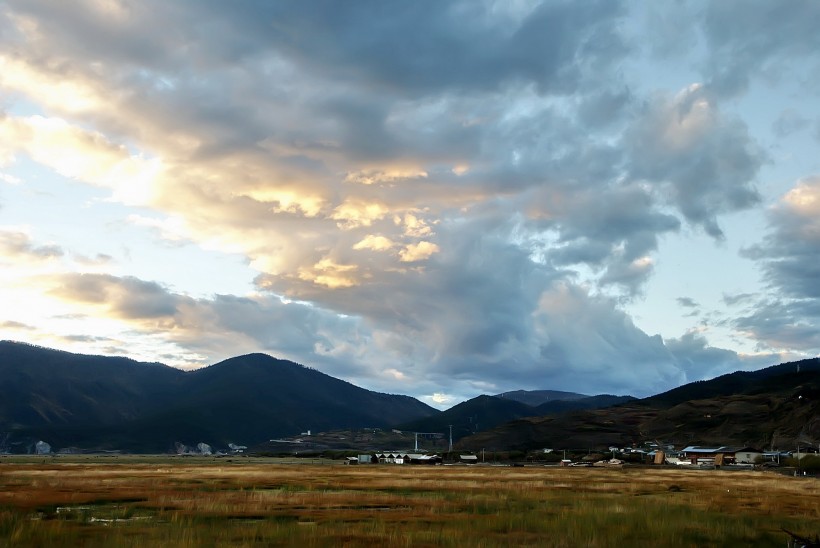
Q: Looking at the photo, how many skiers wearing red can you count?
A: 0